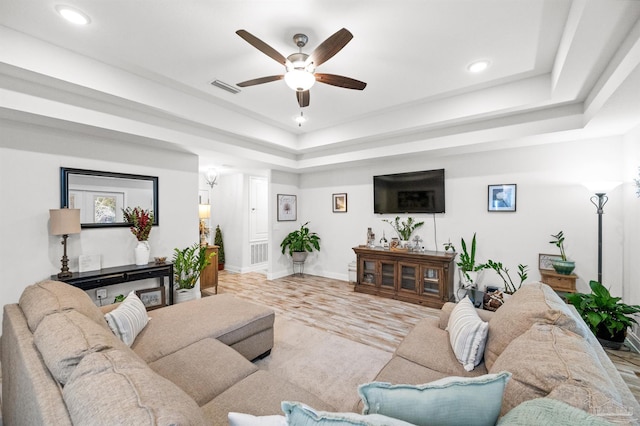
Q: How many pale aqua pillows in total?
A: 2